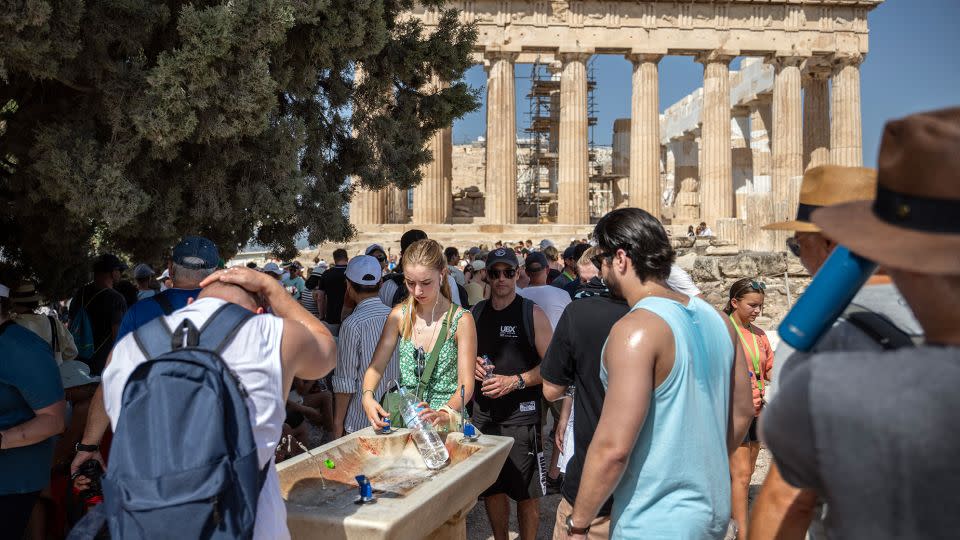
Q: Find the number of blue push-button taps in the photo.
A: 3